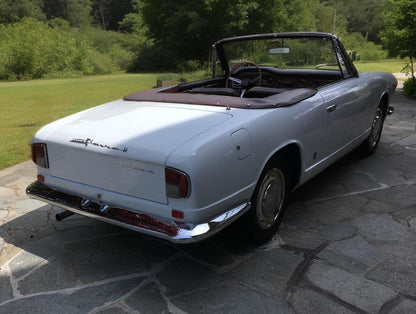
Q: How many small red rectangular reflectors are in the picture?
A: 2